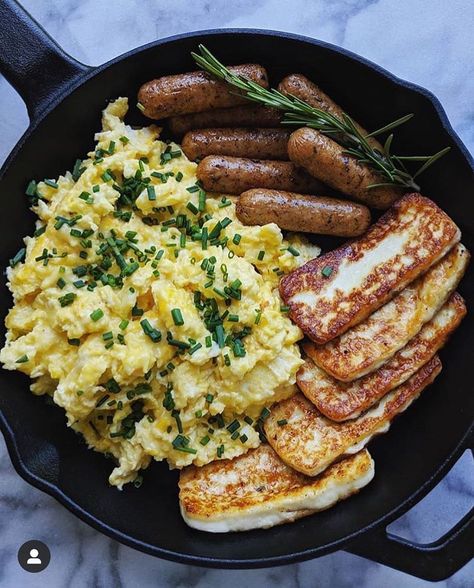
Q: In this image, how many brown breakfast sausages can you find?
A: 7